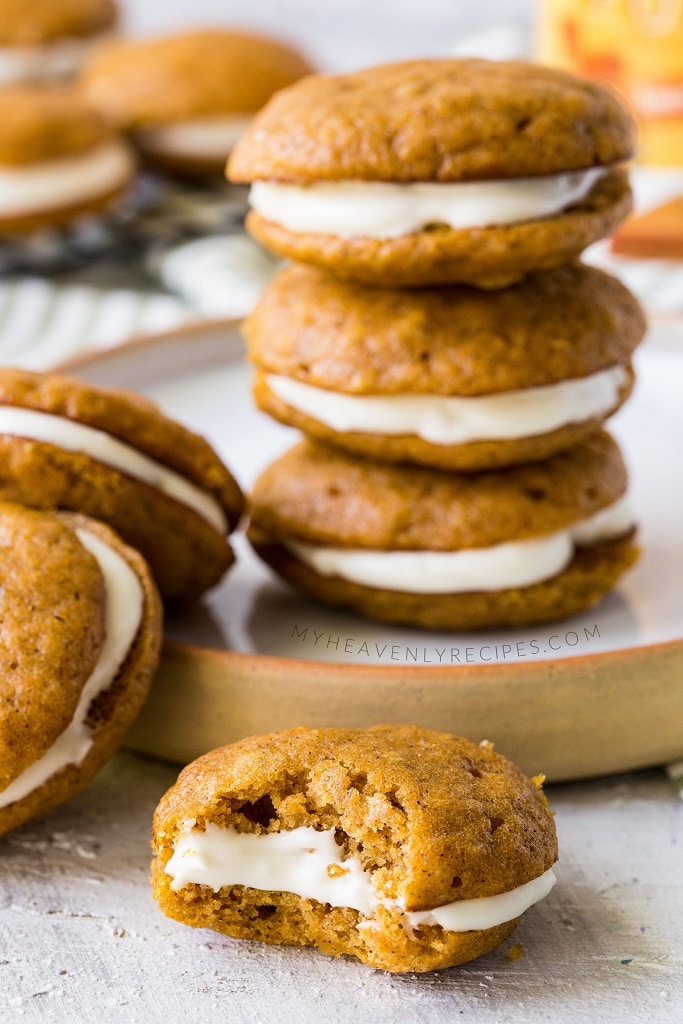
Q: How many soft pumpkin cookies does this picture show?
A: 9